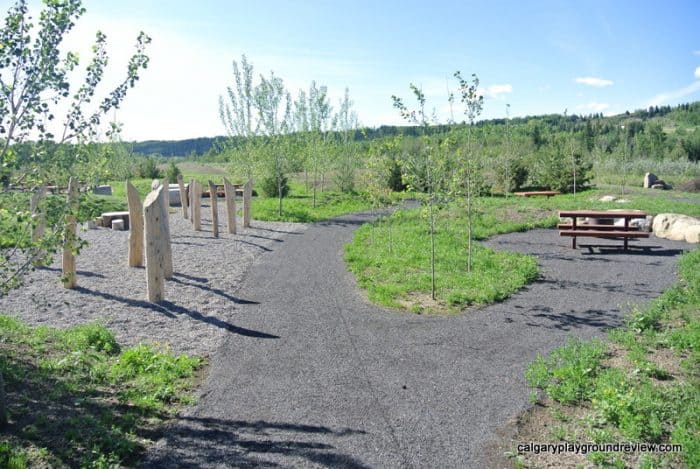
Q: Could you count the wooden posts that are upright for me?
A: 11